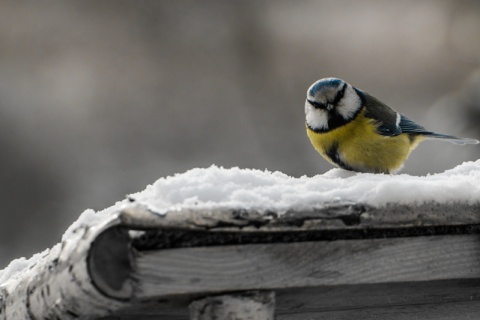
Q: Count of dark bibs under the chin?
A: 1